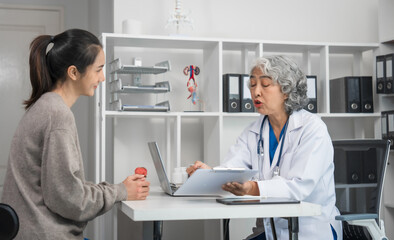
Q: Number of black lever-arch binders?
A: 11